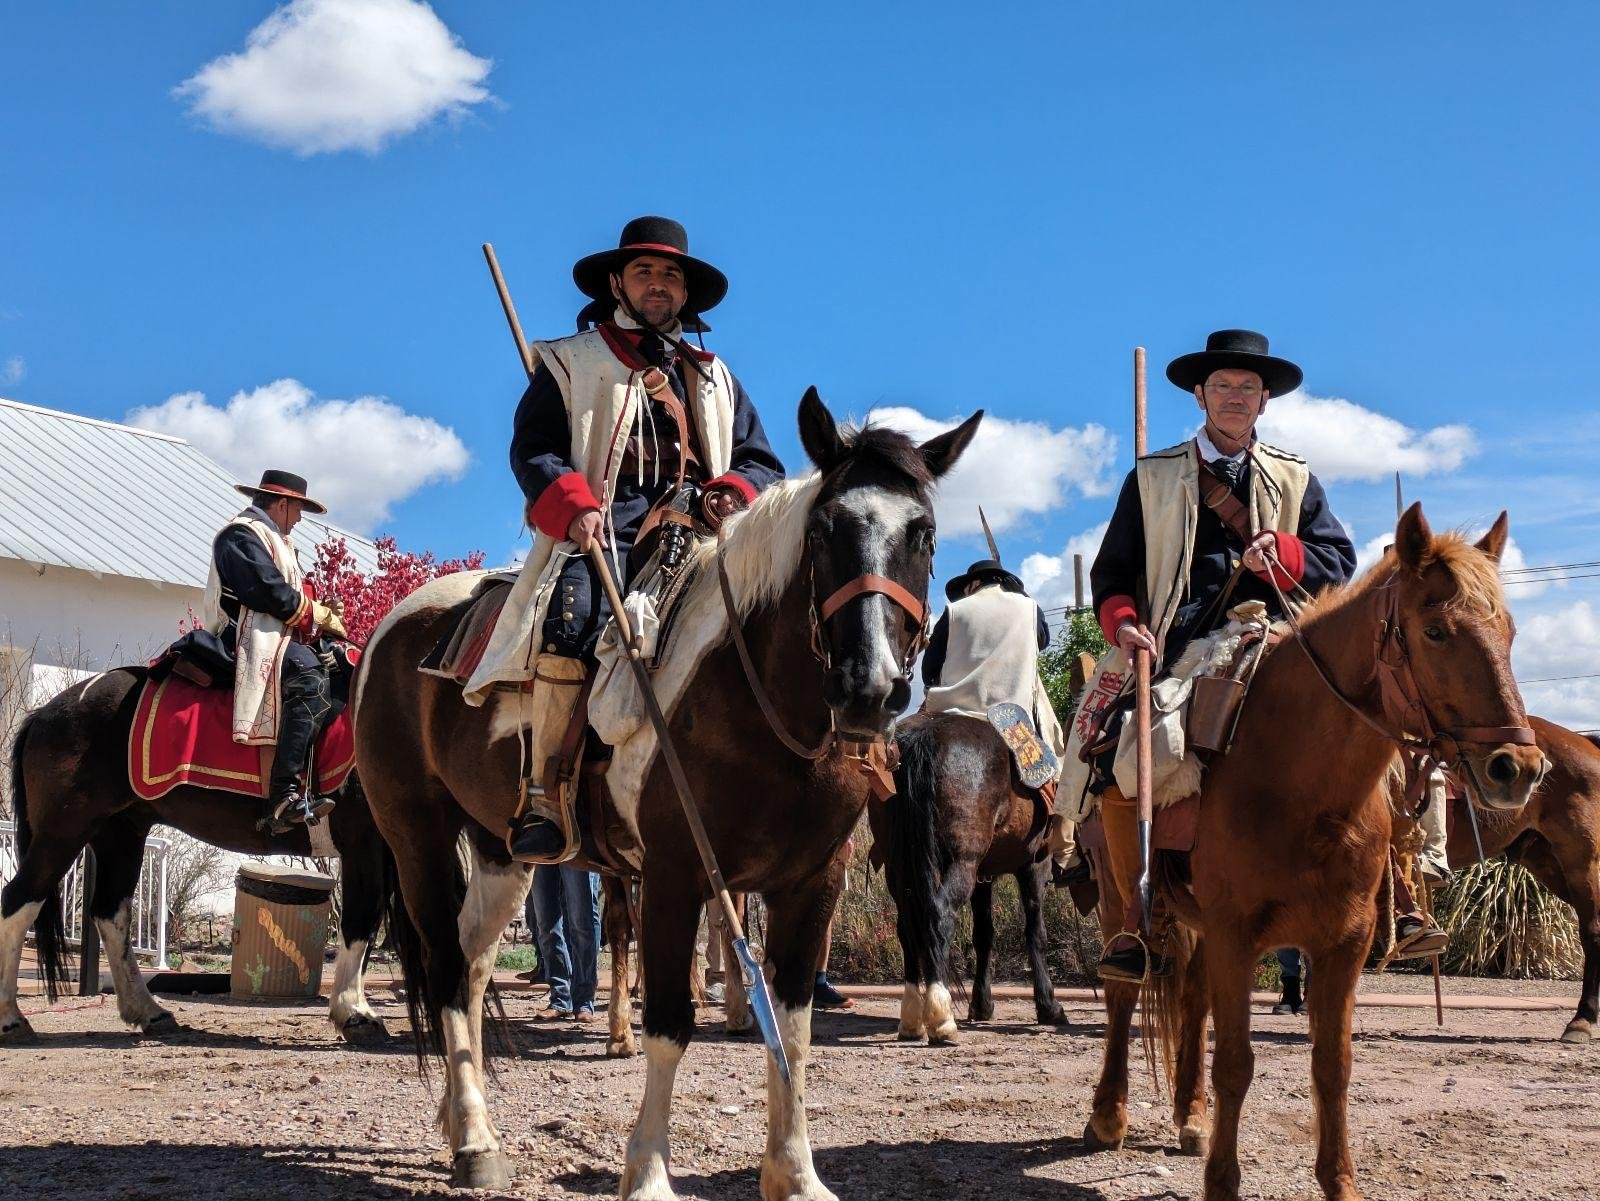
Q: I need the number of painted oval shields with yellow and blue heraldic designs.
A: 1